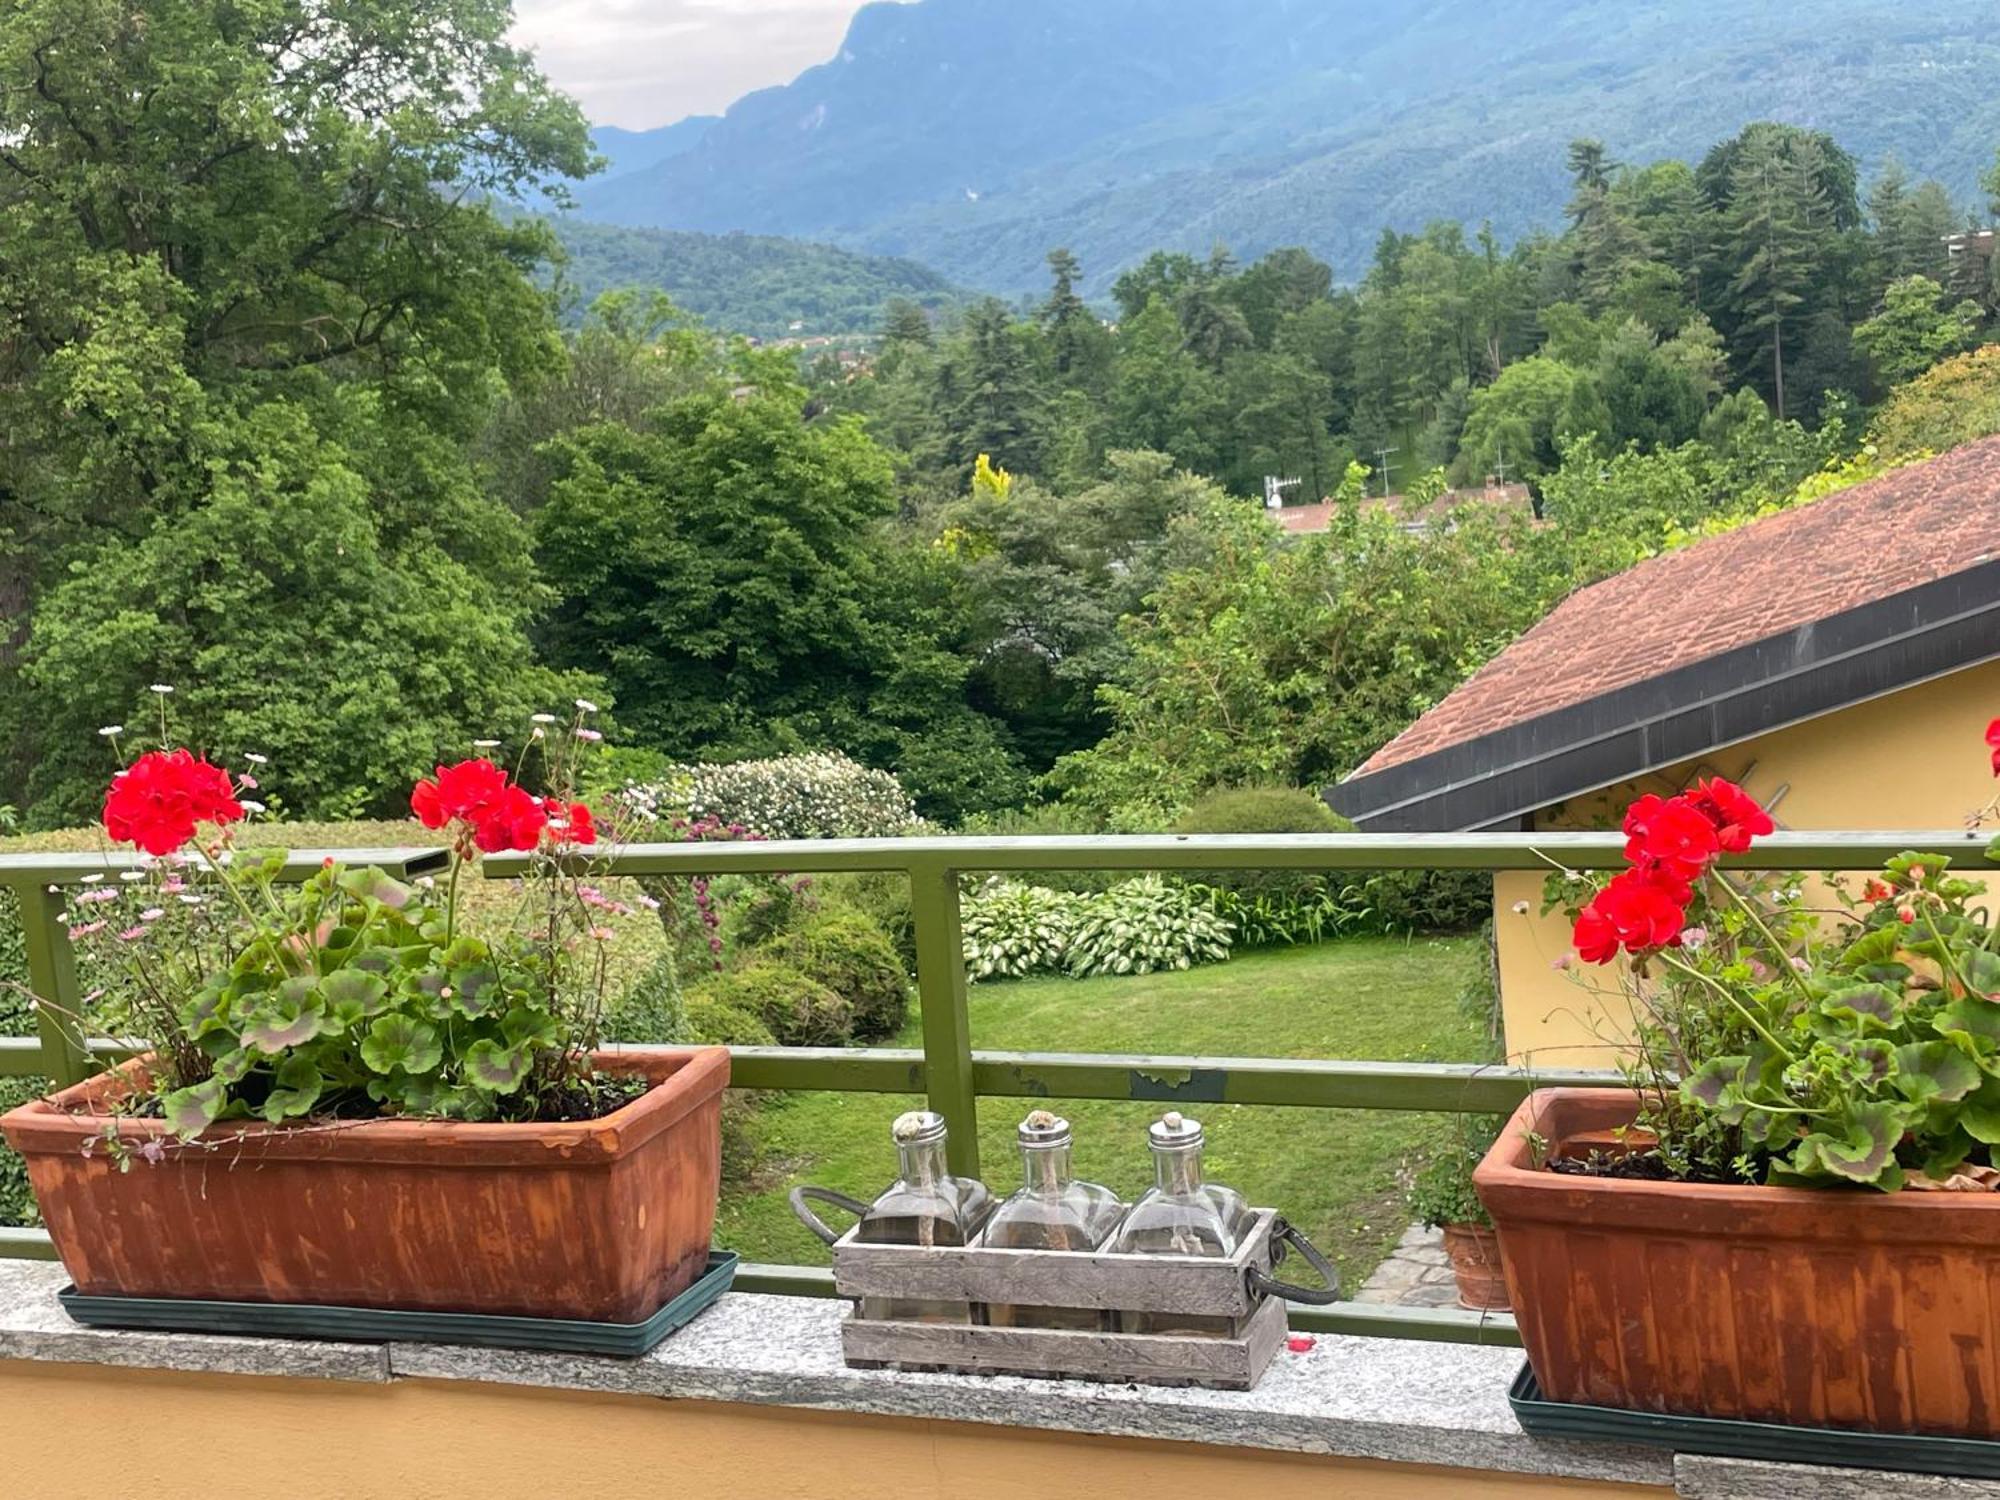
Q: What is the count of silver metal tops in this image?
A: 3